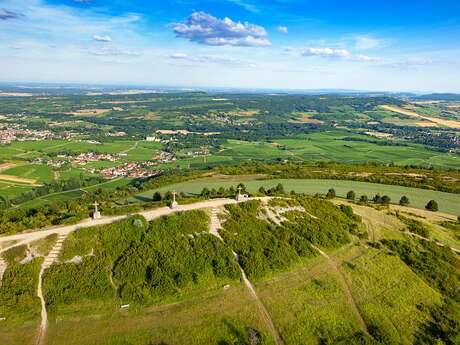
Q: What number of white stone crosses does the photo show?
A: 3